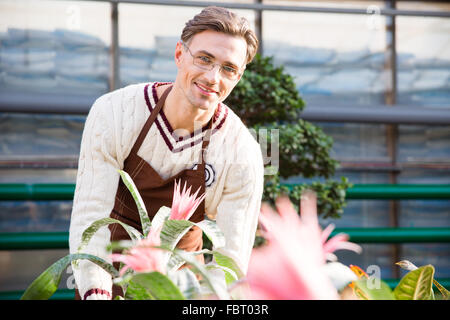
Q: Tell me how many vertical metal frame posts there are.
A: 3